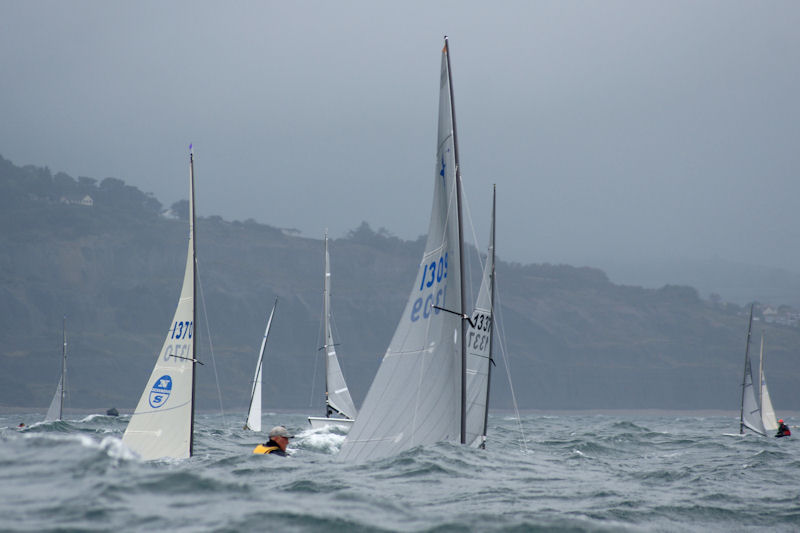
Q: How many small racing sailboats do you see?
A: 8